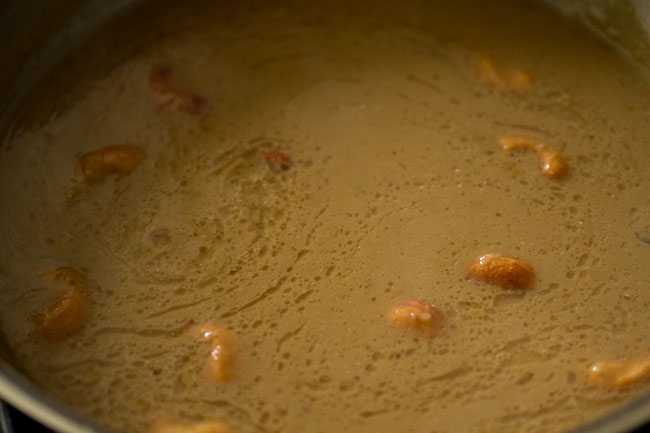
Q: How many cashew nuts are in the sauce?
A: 11